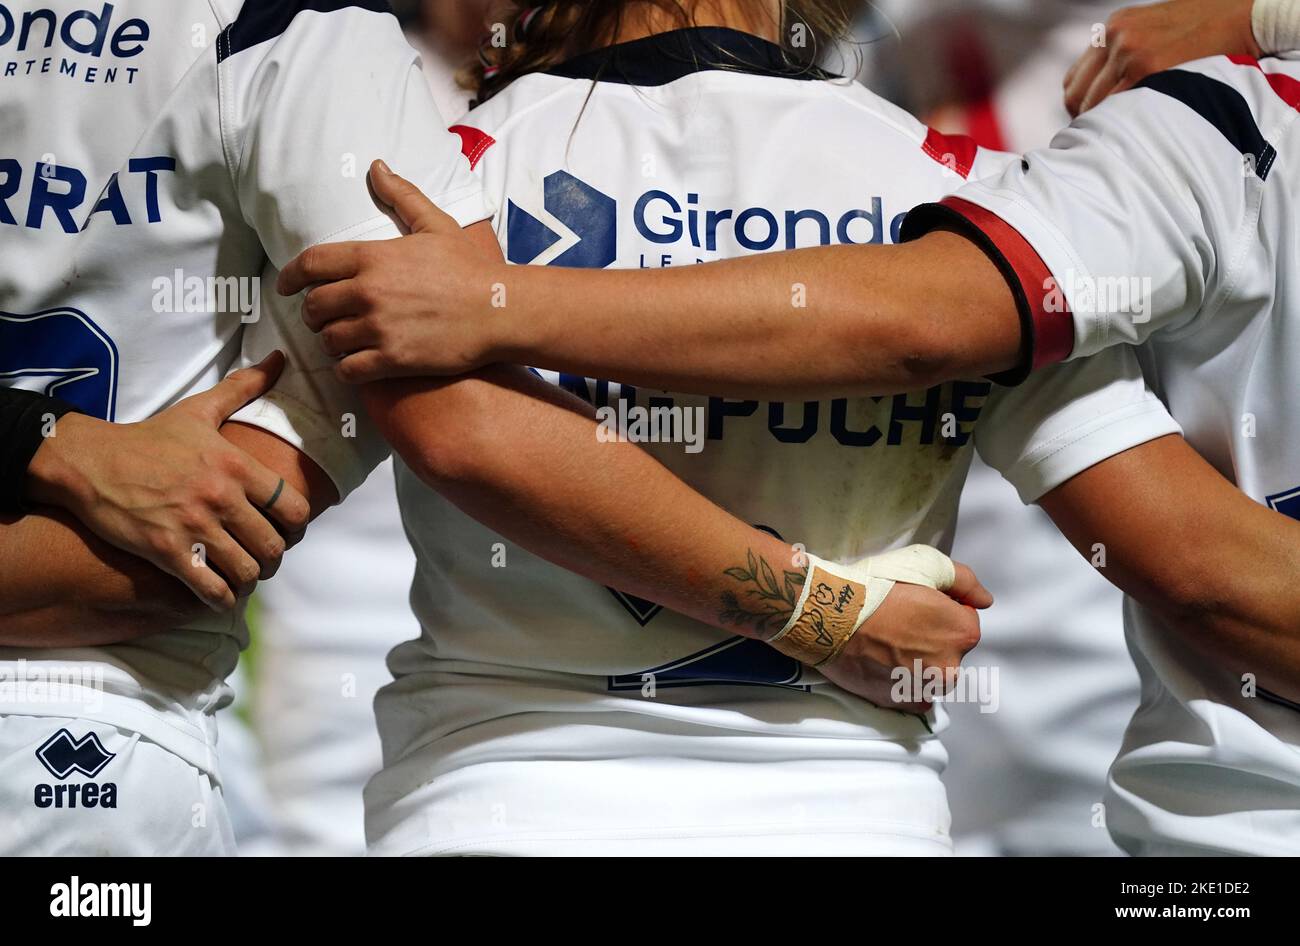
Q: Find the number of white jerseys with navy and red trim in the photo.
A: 3